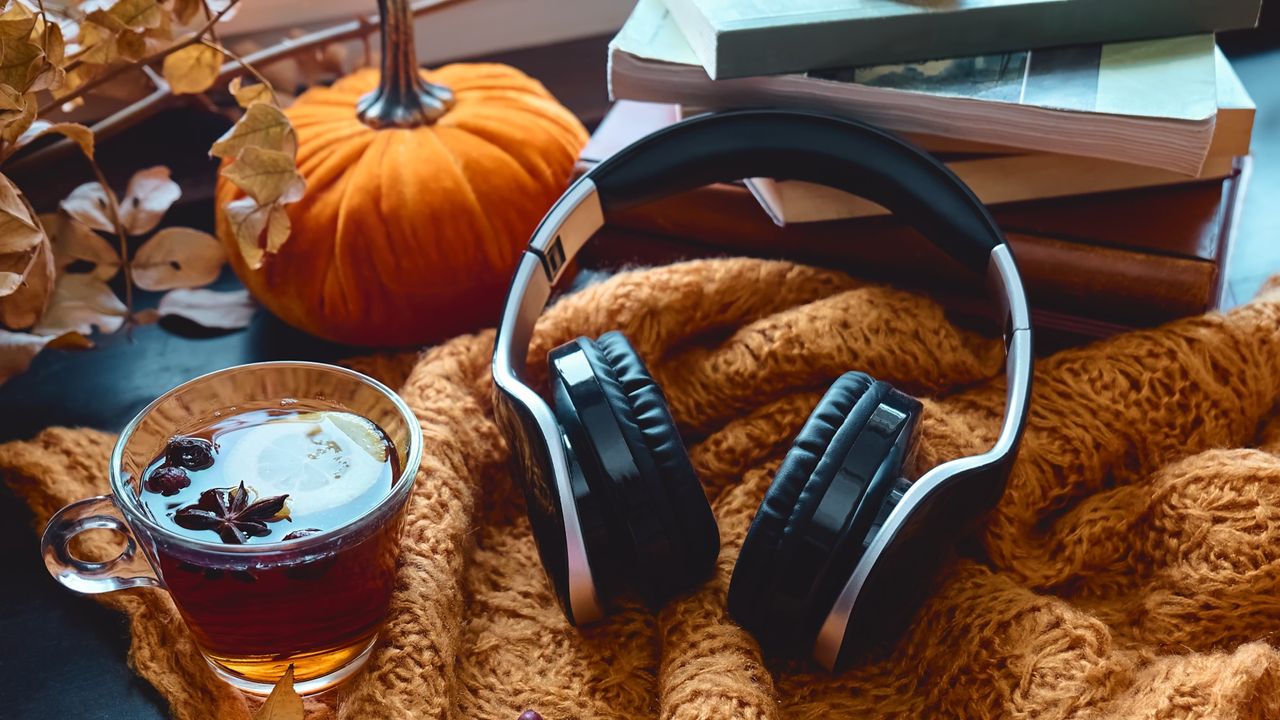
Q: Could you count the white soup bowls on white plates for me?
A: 0